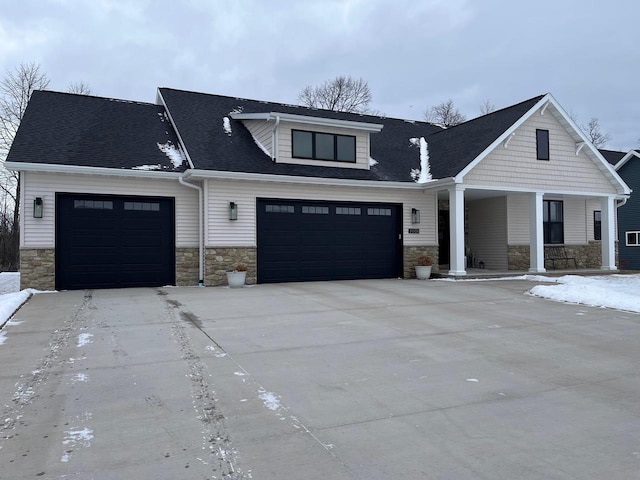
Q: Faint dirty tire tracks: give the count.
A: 2